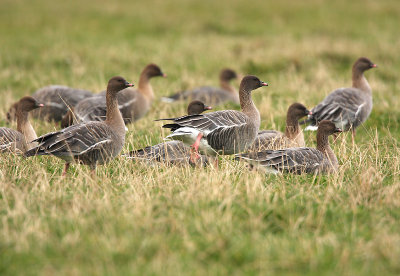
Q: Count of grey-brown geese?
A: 11